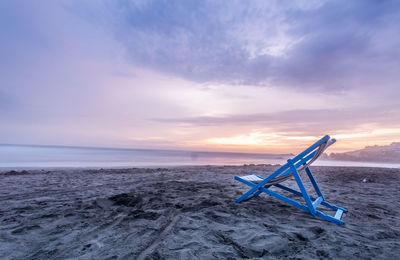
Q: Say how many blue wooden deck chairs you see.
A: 1